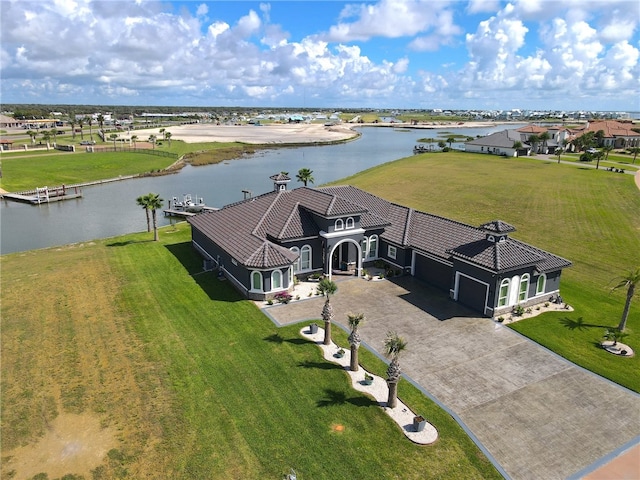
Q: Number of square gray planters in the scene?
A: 2